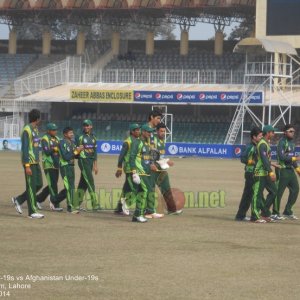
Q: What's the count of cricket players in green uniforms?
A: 11